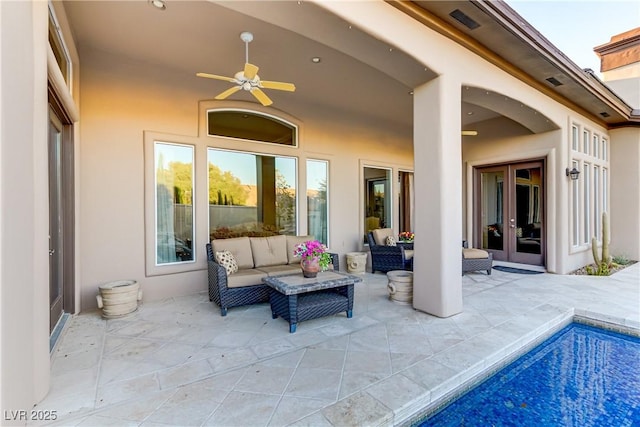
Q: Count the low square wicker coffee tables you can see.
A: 1